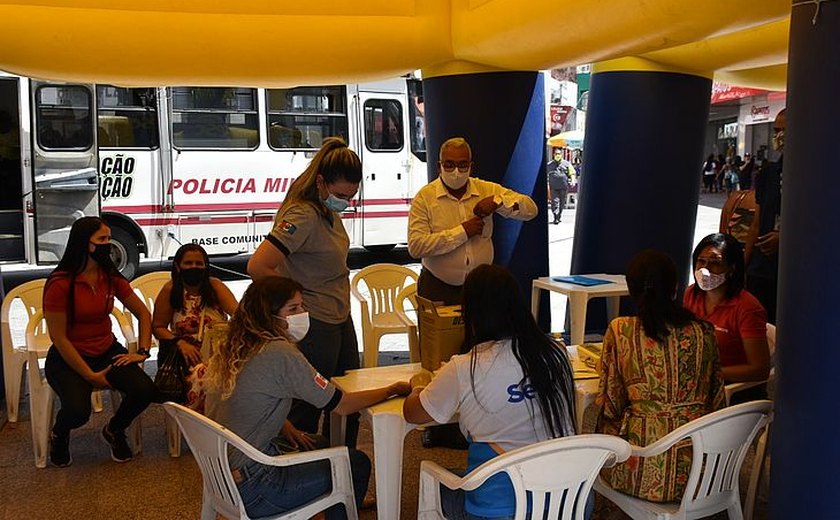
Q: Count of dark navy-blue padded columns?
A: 3